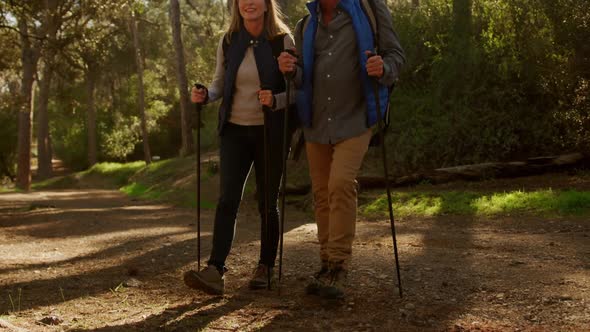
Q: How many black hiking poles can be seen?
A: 4